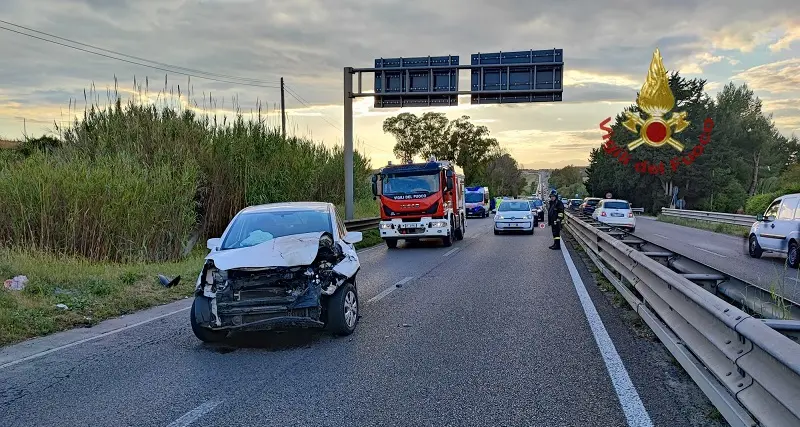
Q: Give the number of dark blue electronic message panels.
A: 2